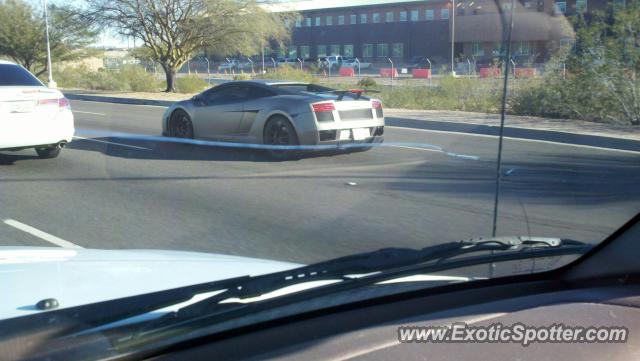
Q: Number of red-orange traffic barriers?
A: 5